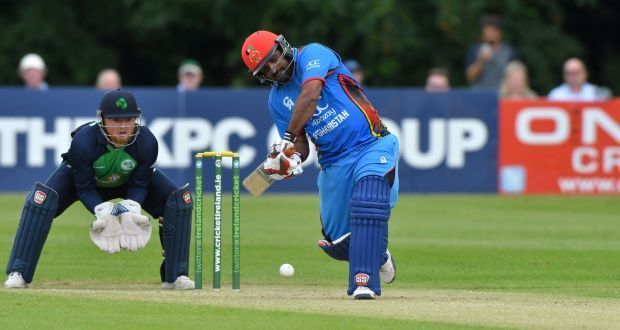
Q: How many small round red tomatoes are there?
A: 0